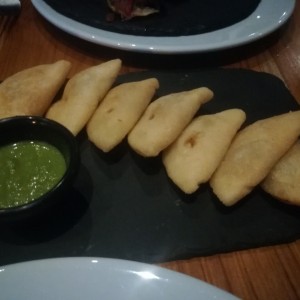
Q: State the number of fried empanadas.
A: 7